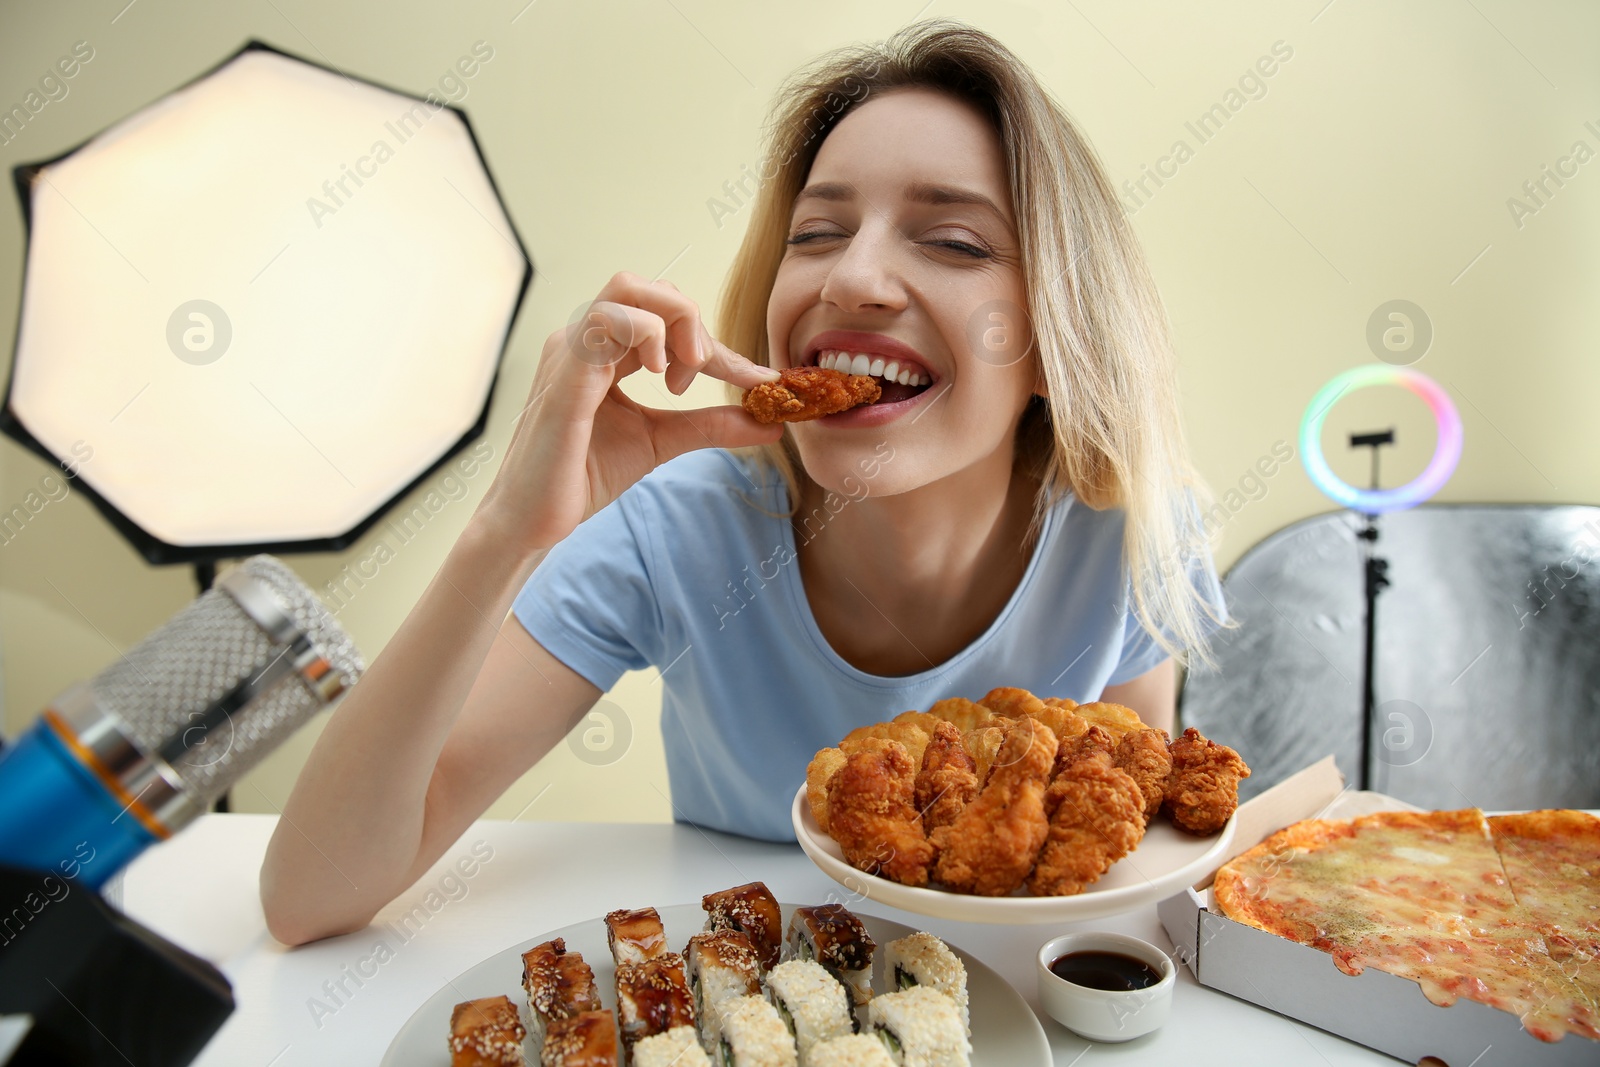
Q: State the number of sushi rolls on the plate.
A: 14